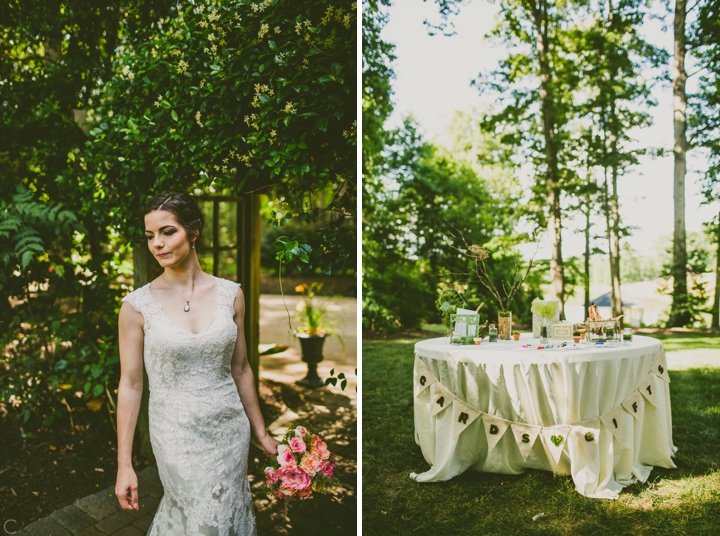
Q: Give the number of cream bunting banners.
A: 11